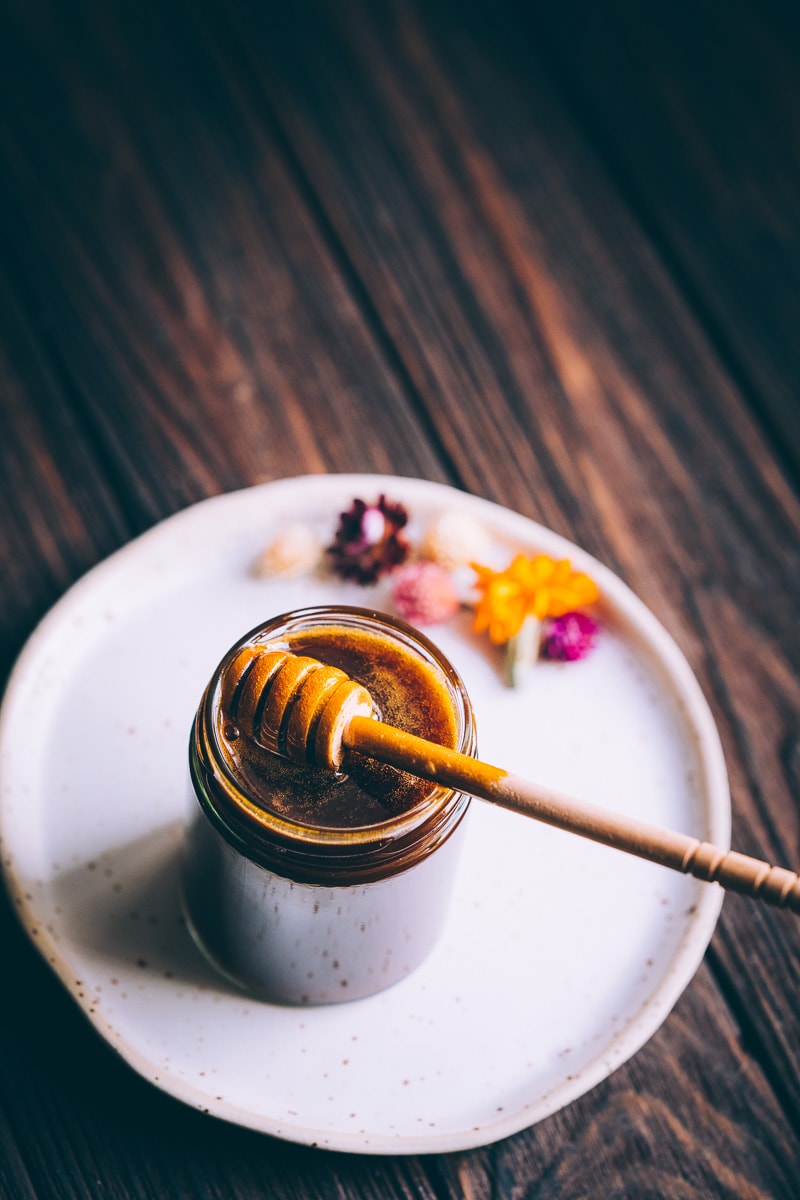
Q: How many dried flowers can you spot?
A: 6